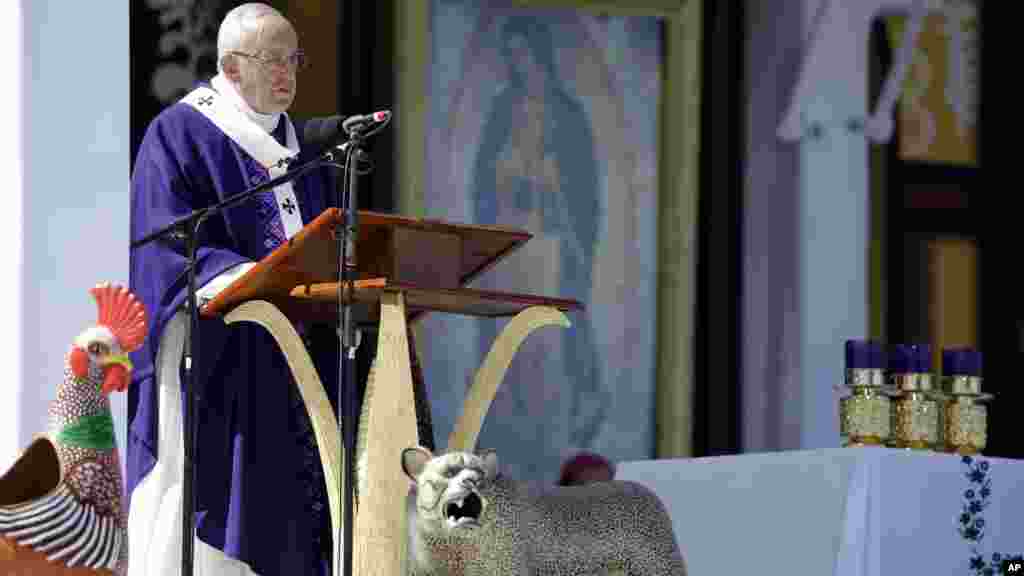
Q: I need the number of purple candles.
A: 3